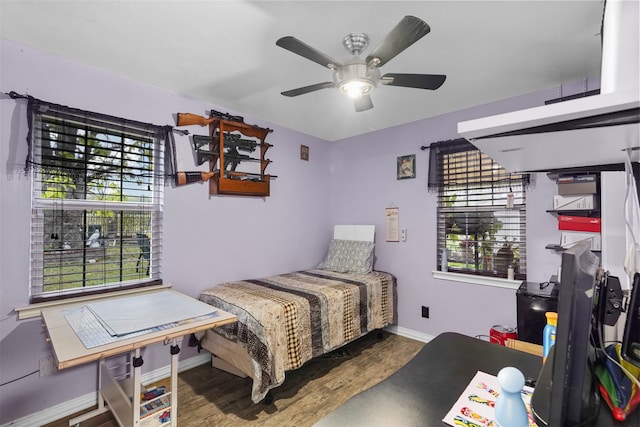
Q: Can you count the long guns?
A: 4